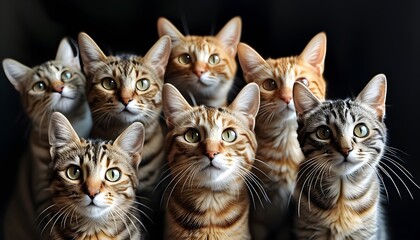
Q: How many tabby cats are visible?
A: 7